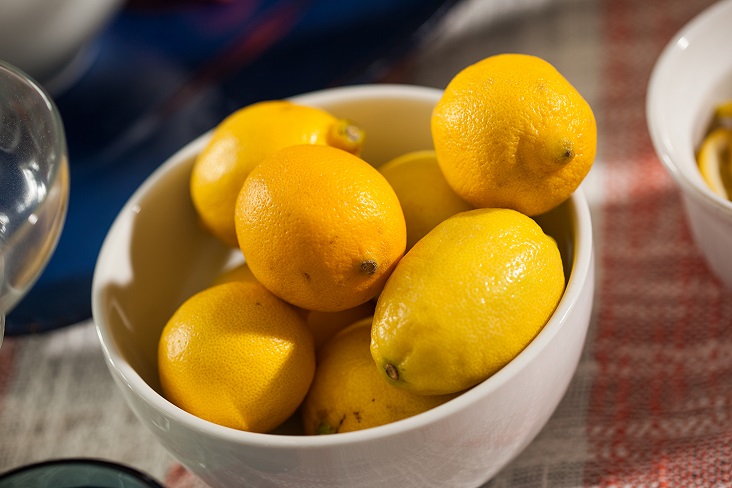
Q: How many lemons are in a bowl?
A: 8